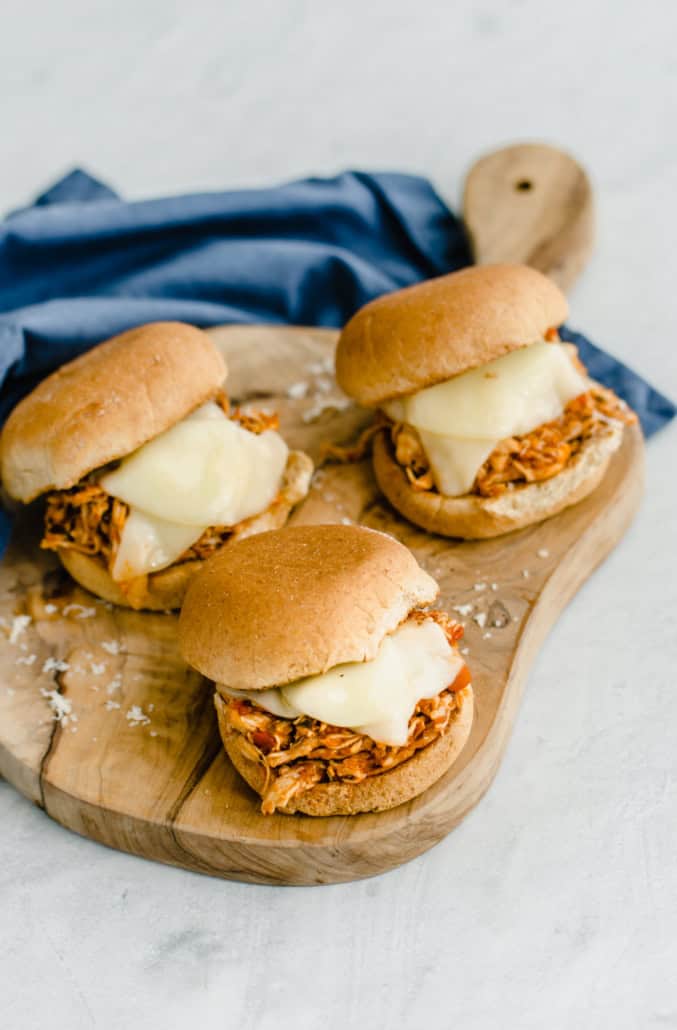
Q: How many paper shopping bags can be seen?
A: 0